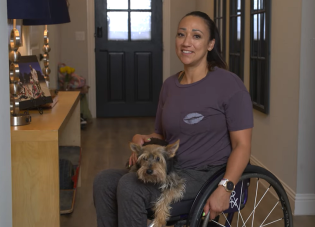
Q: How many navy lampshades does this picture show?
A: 2